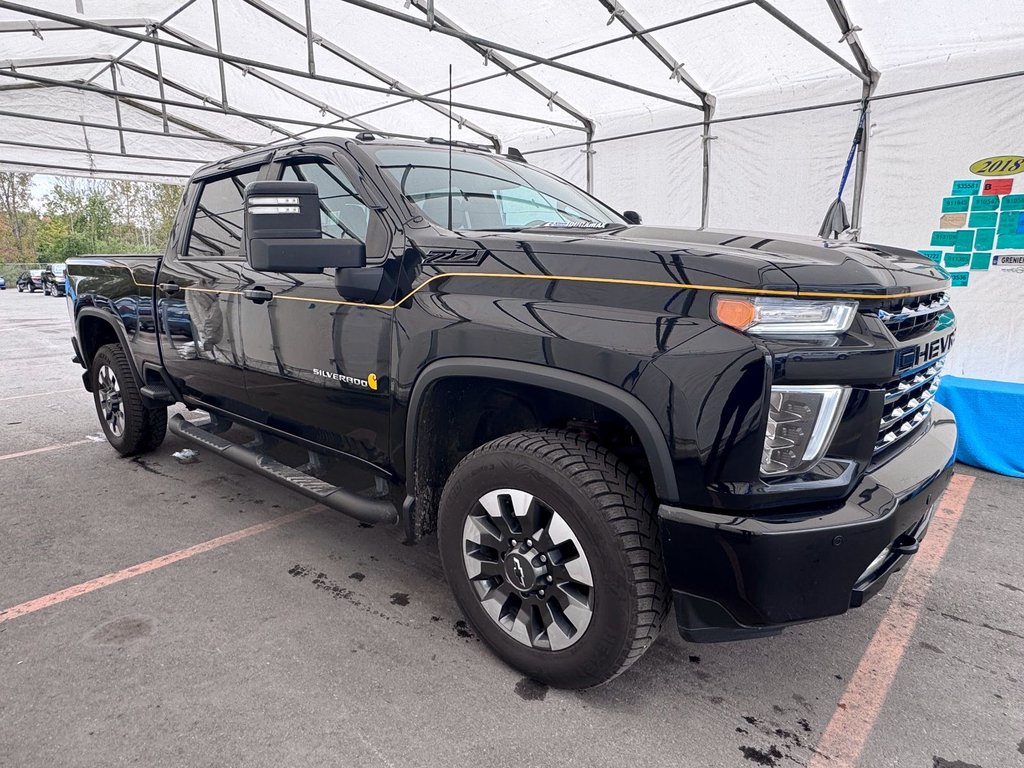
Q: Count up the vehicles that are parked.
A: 4